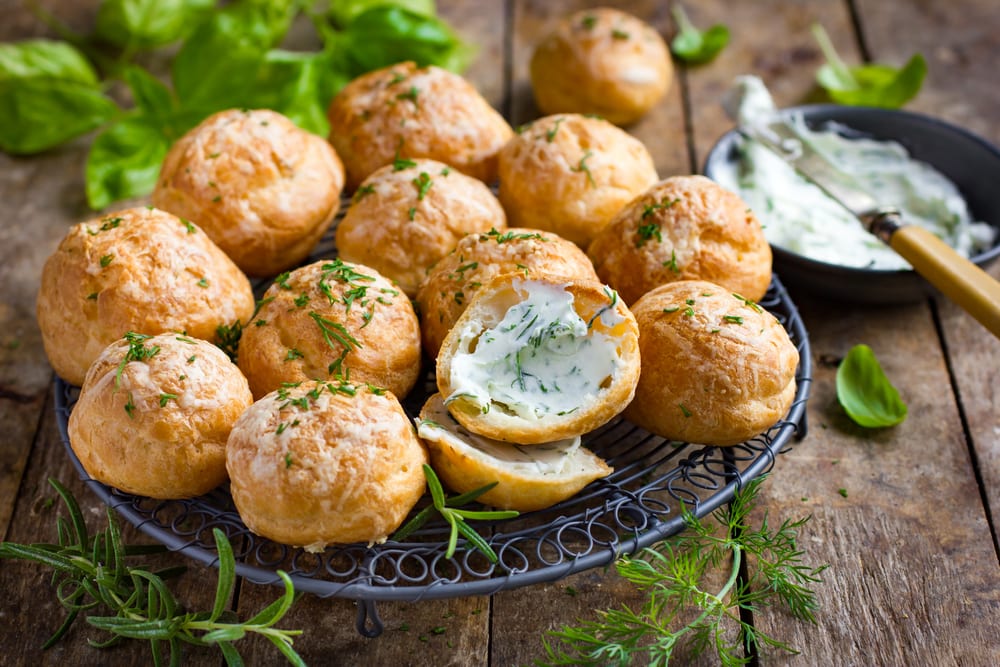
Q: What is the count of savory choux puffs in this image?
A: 13